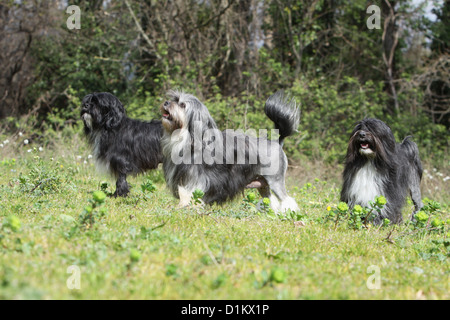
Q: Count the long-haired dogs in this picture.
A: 3